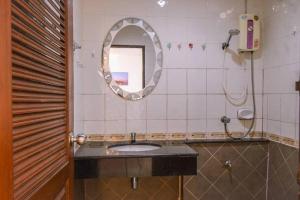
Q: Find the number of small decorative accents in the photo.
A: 4